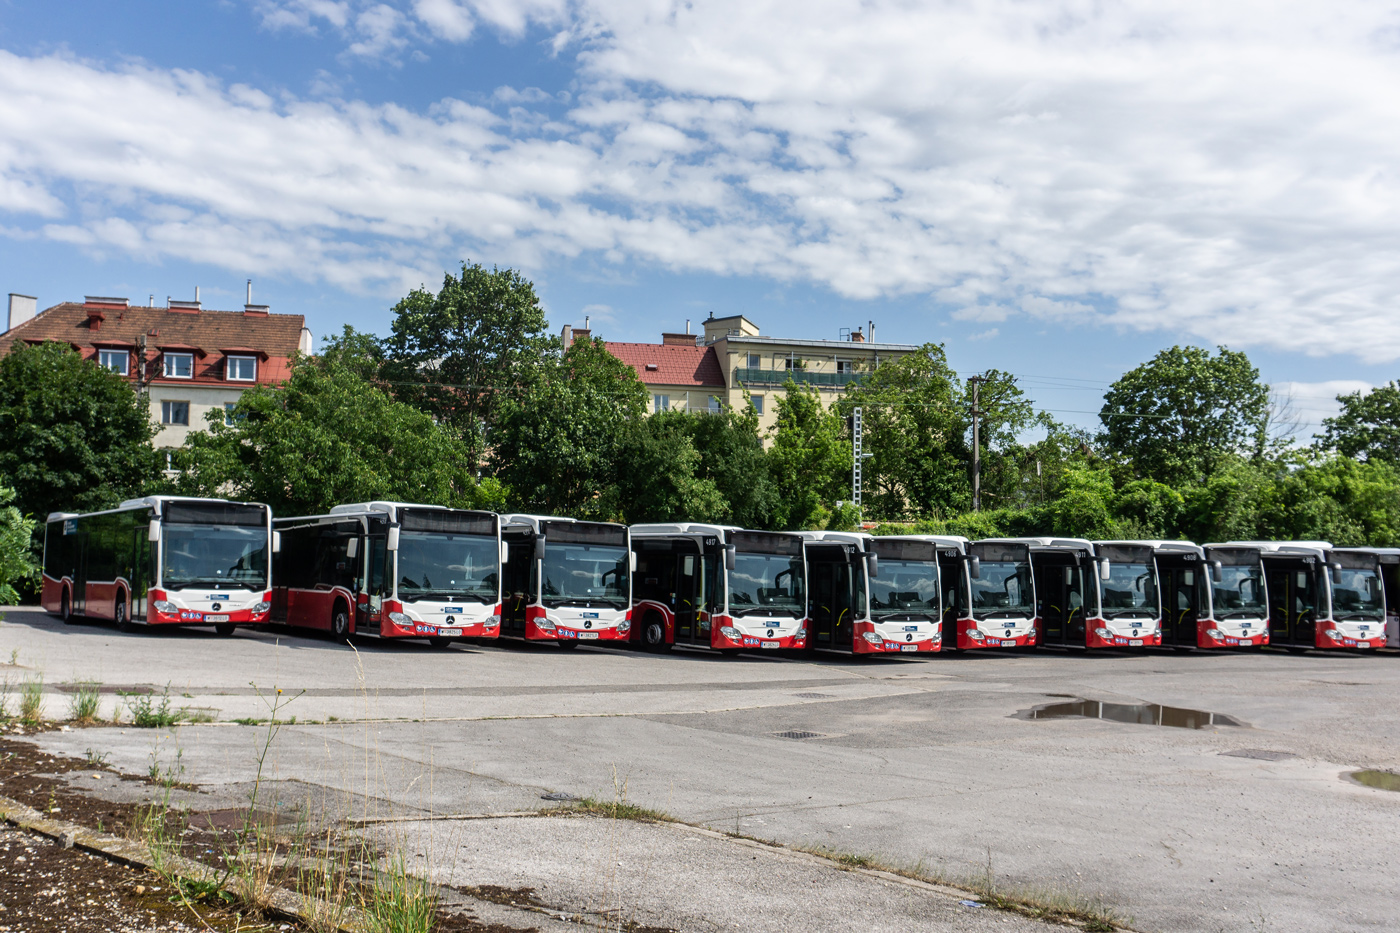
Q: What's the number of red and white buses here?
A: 9